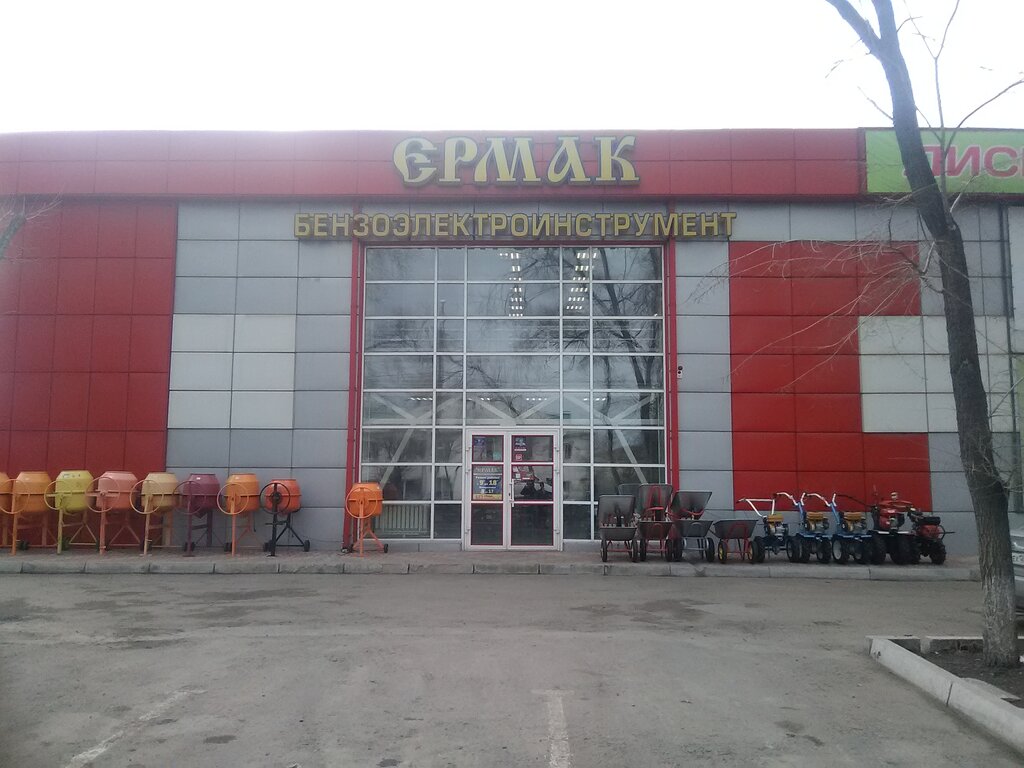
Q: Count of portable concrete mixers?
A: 9